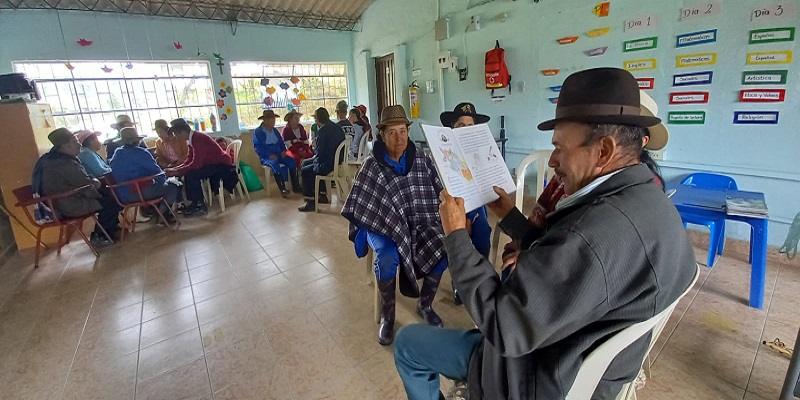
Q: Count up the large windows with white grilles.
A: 2